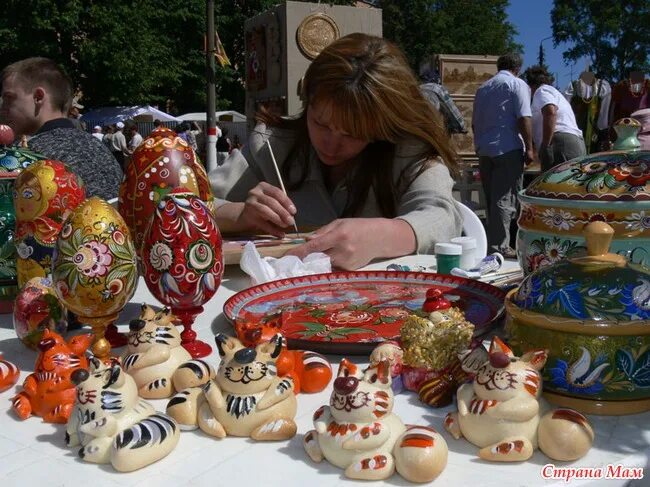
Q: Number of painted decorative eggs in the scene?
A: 4